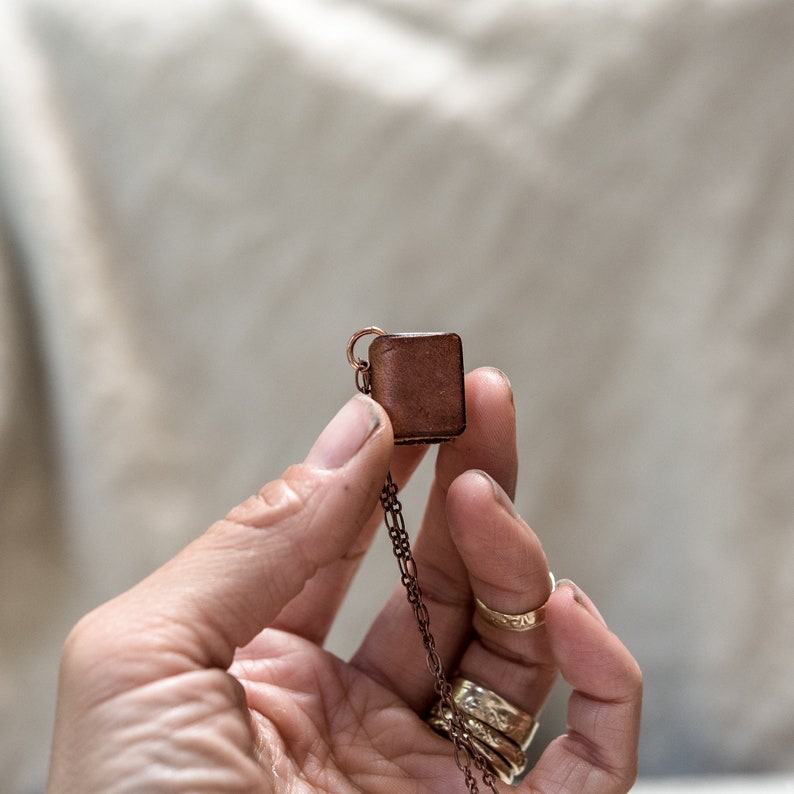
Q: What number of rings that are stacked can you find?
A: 3